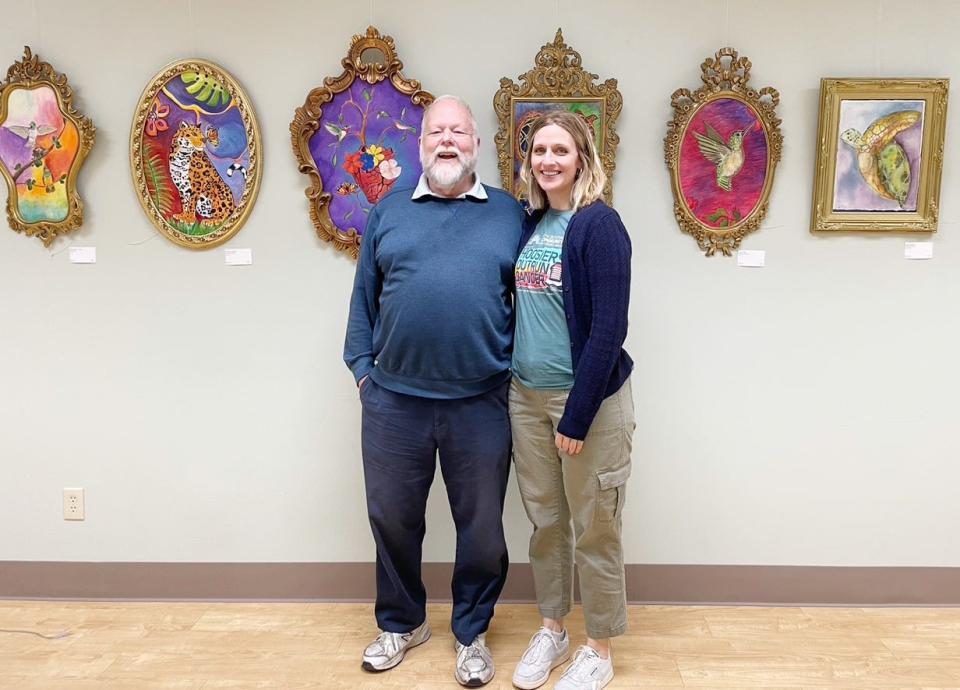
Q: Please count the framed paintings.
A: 6